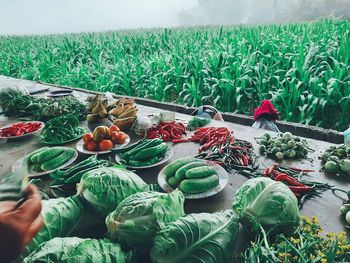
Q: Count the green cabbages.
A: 6